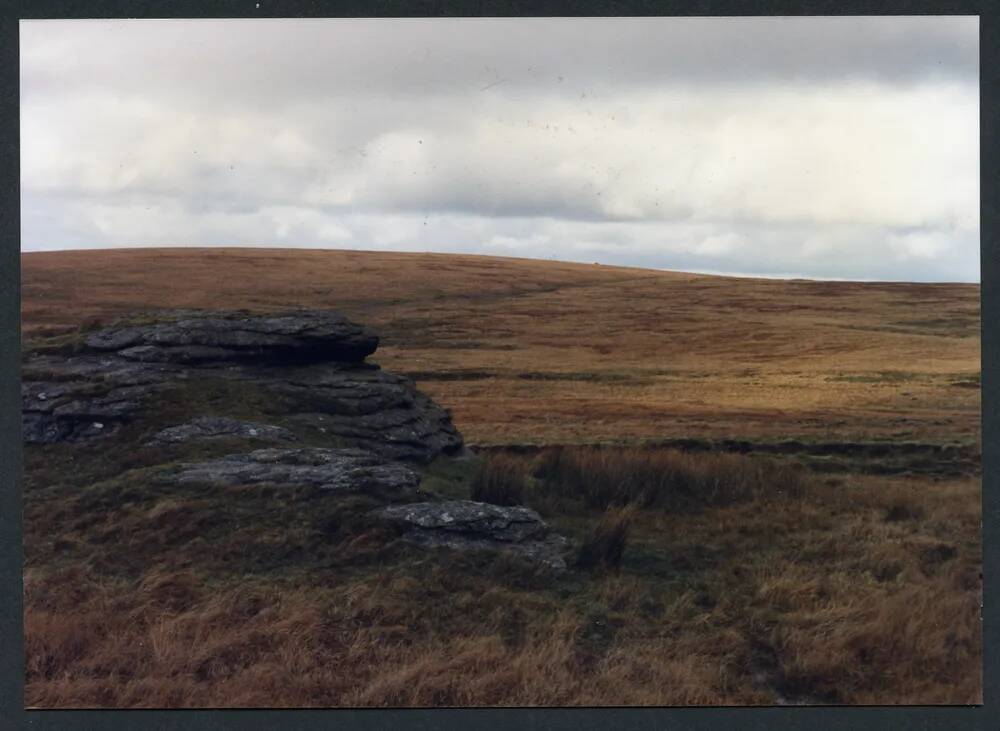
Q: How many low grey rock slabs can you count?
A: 3